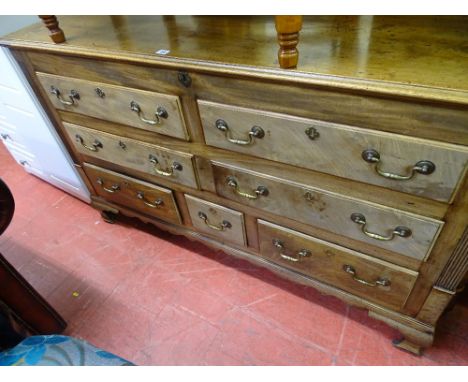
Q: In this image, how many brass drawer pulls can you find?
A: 13